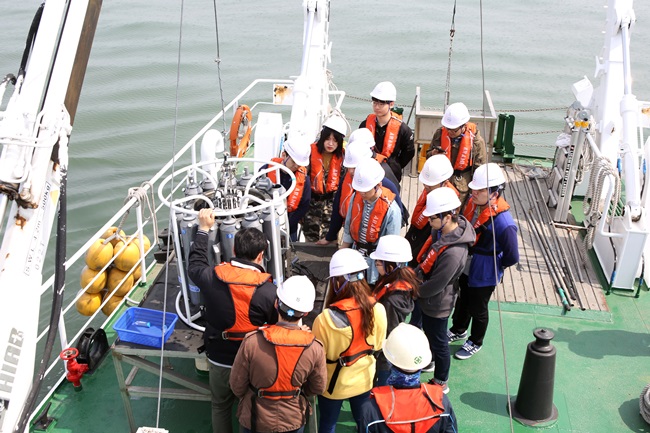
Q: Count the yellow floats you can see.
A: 9